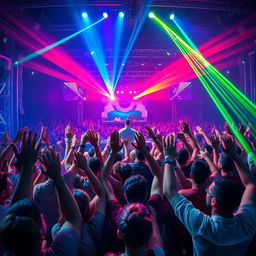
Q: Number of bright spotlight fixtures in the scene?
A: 5